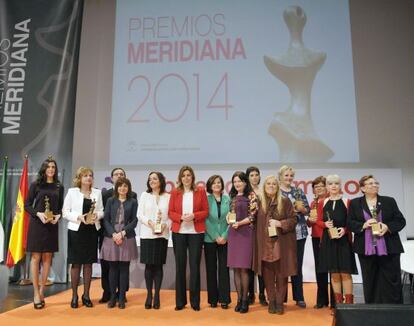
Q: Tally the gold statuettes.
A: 9